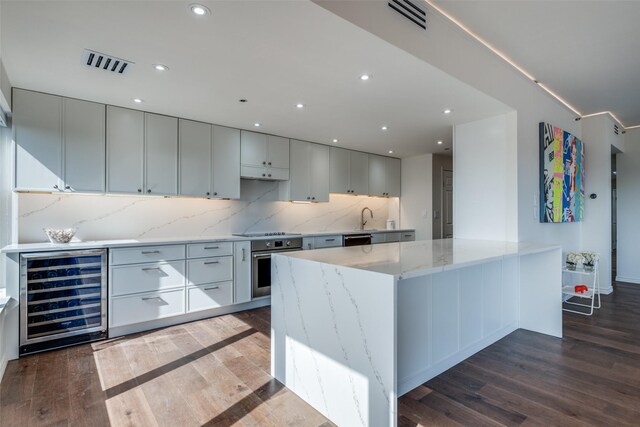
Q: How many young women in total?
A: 0